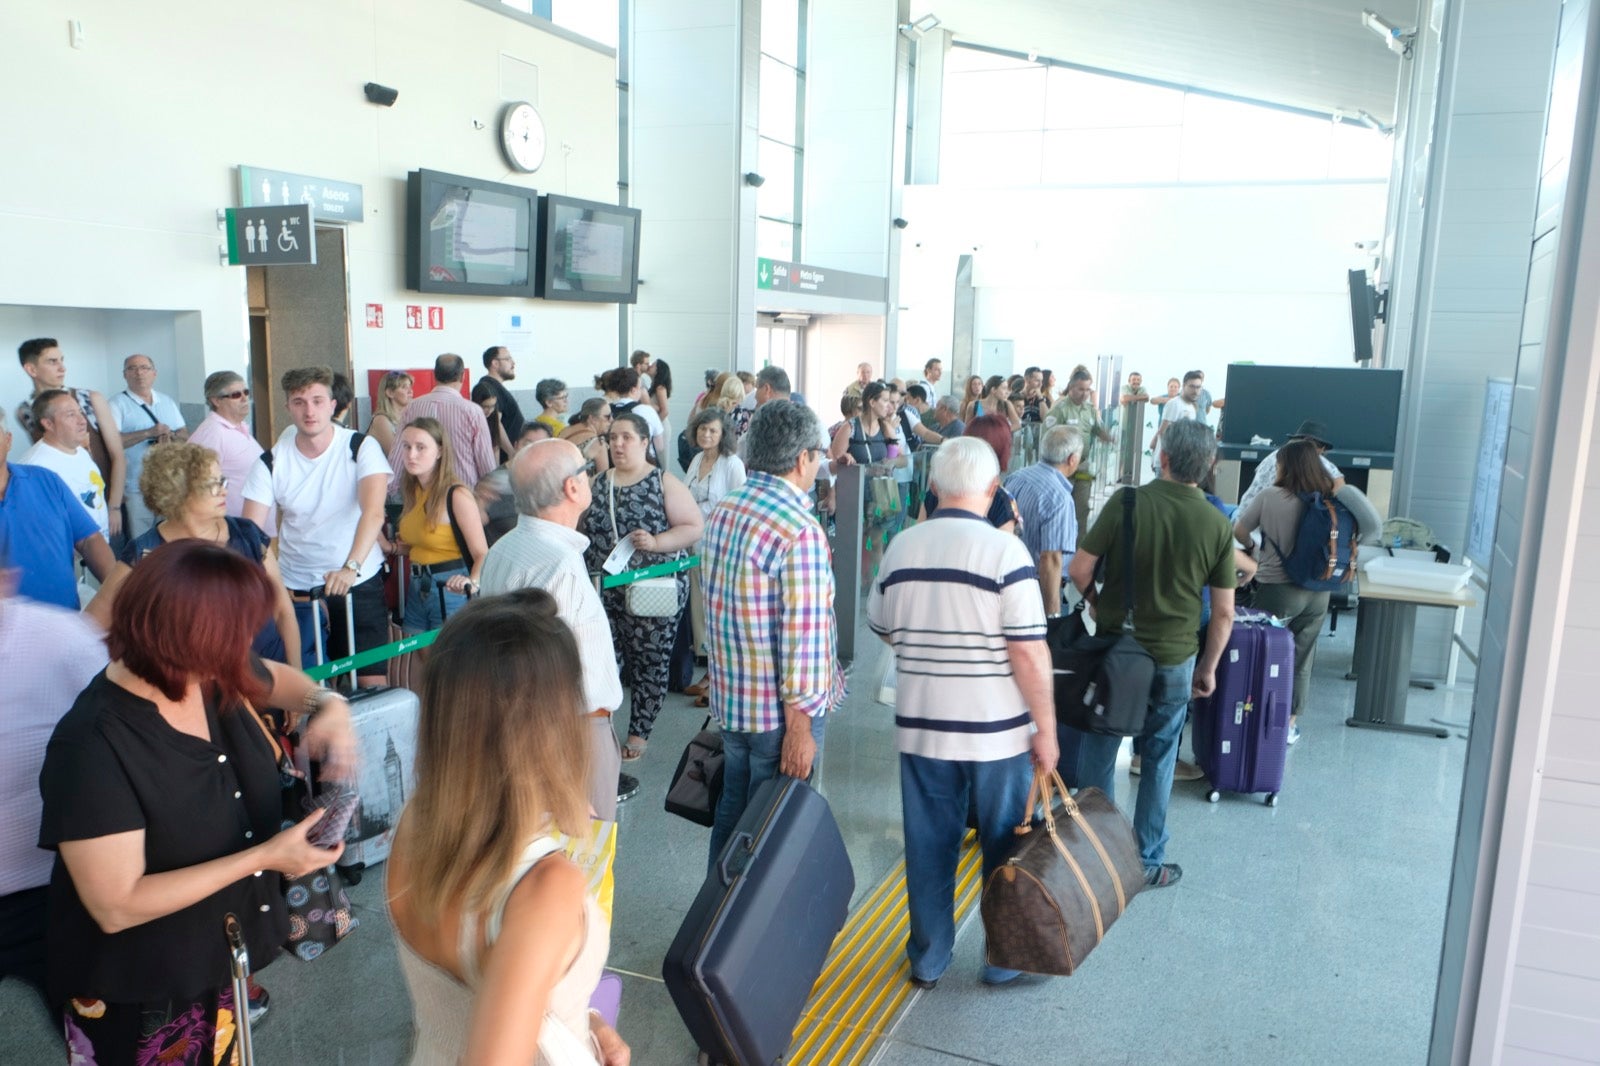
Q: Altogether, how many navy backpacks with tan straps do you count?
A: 1